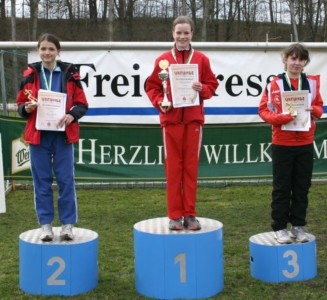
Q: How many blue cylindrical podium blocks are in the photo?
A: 3